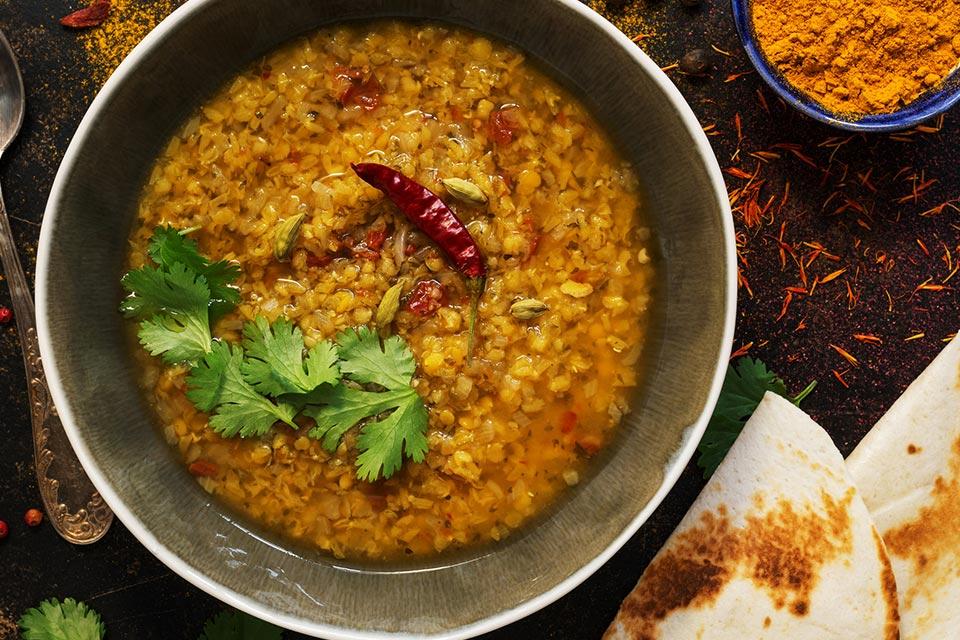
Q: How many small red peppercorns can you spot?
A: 3